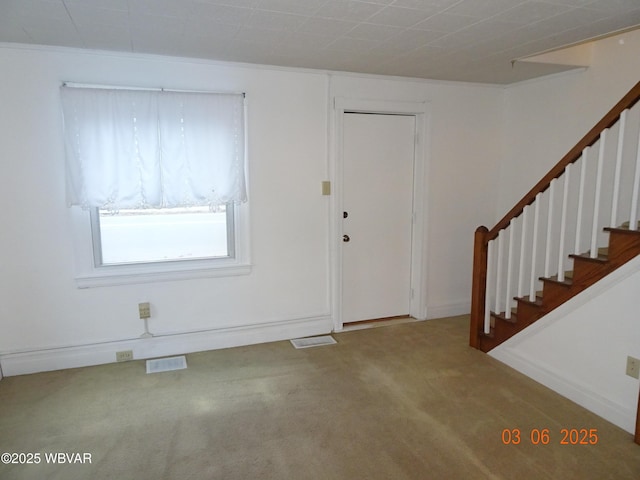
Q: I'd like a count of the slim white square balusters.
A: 11